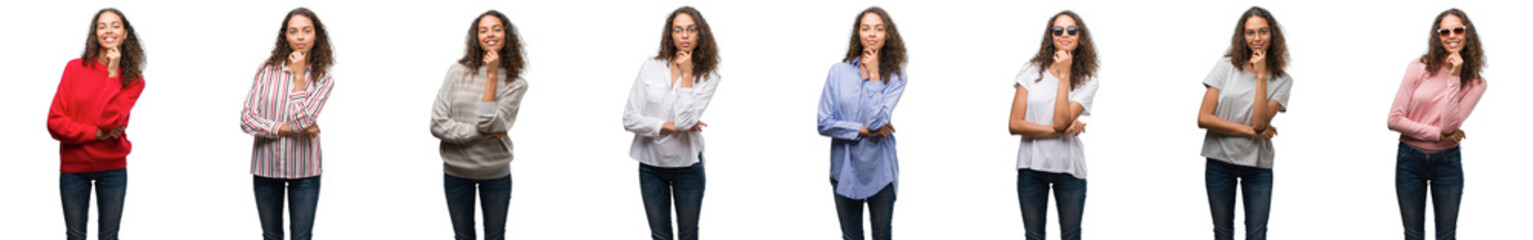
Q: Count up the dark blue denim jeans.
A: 8